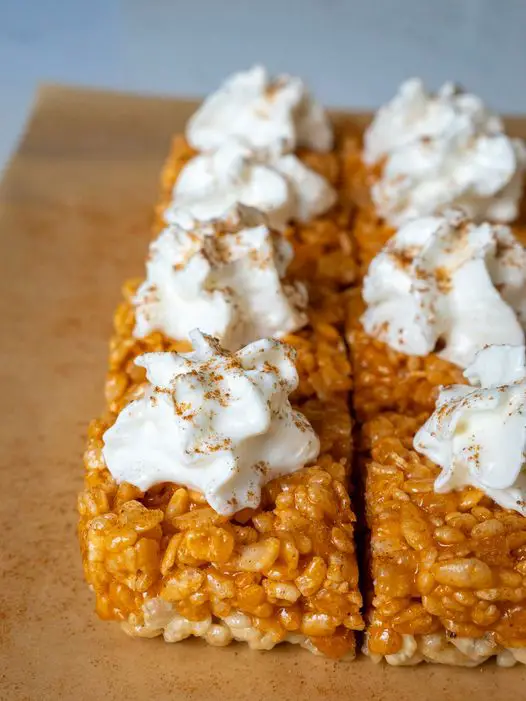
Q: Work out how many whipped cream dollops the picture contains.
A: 8